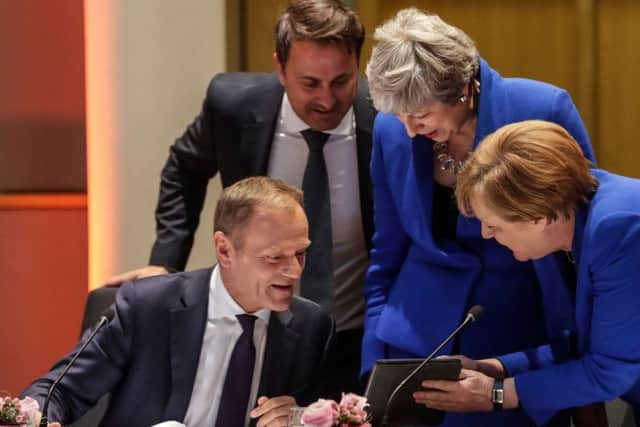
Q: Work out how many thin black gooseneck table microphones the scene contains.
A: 2